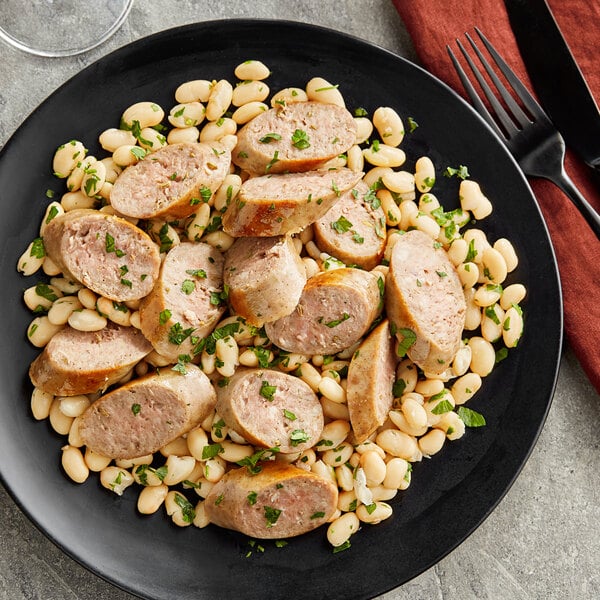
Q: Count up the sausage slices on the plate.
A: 14